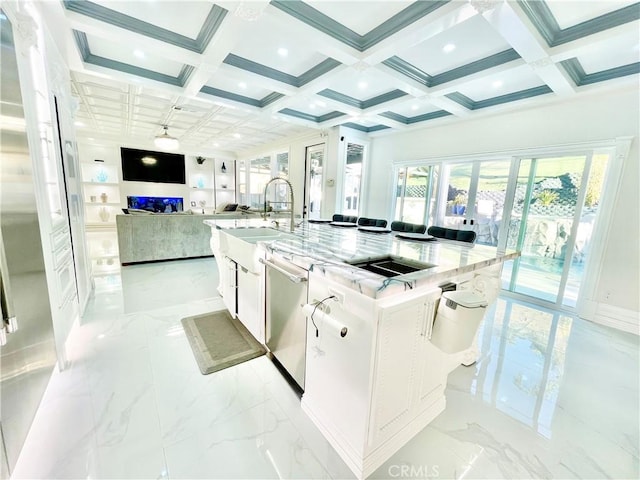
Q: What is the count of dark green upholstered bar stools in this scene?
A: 4